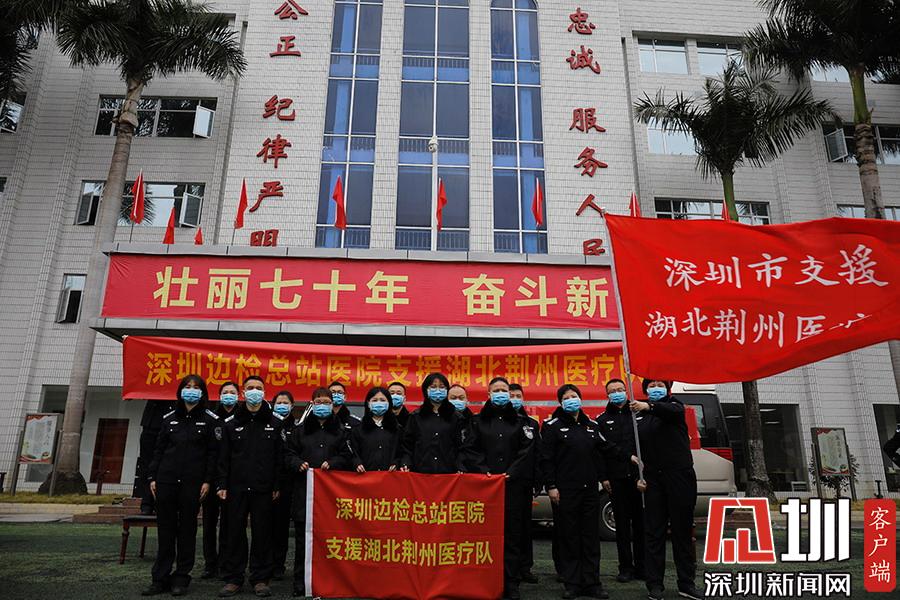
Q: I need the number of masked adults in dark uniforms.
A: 15